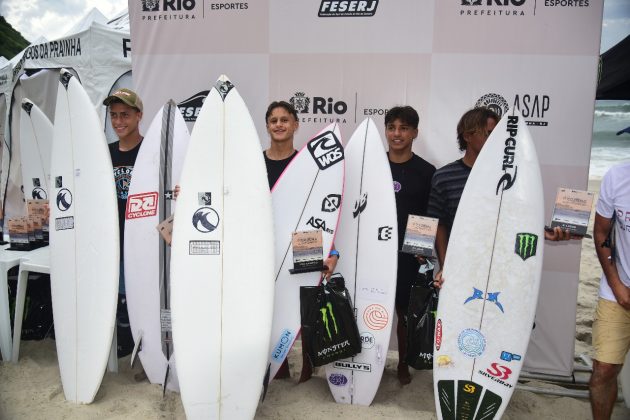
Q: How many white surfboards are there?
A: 7